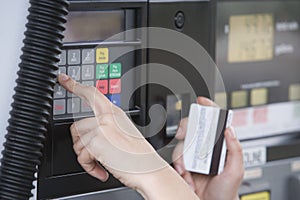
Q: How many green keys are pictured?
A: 2